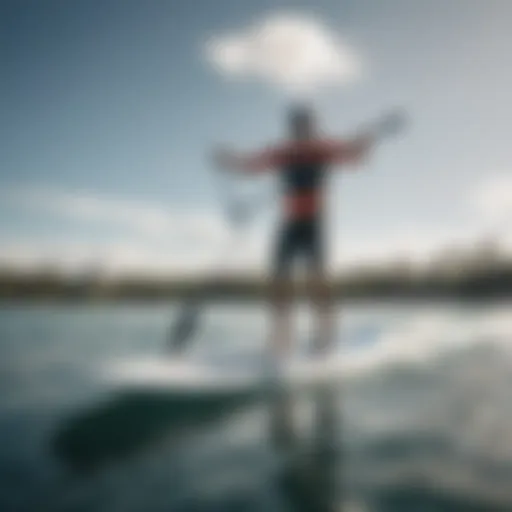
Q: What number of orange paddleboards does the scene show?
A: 0